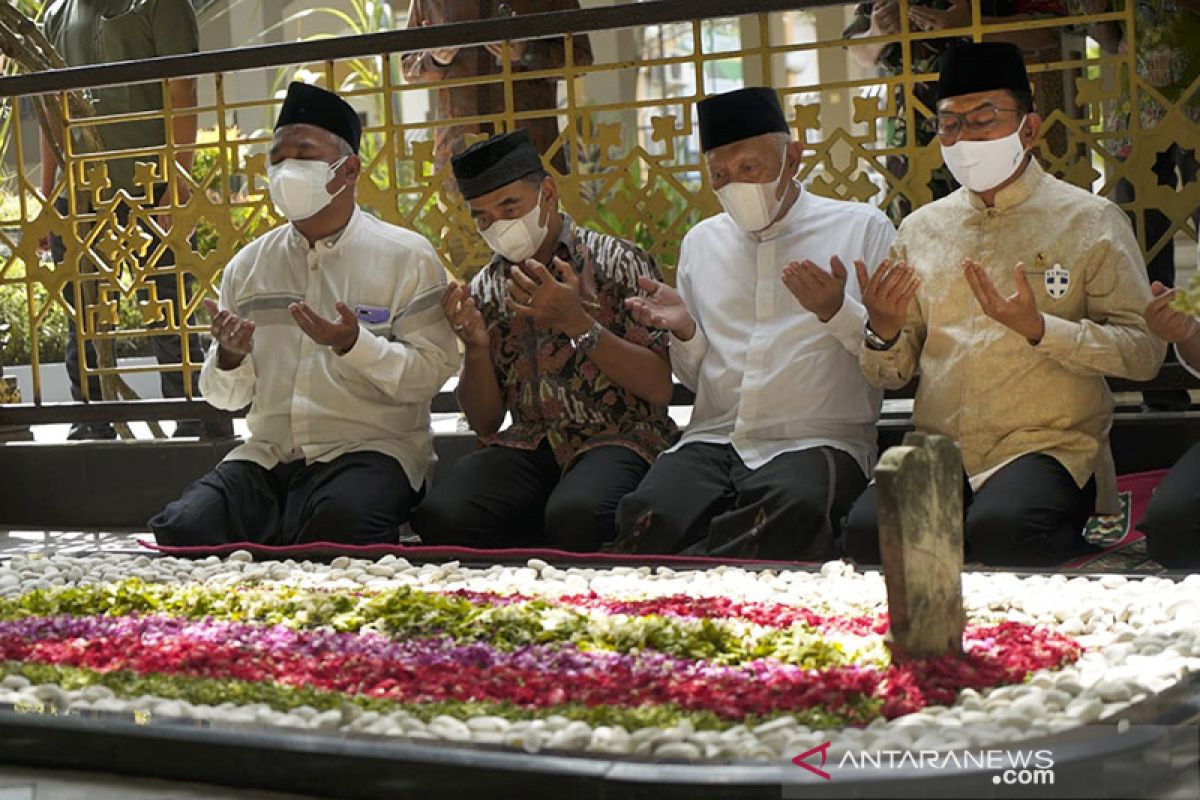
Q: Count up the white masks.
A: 4